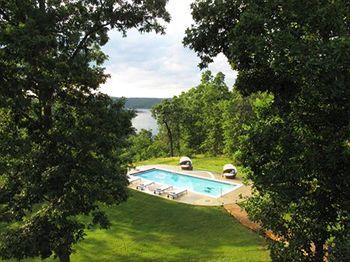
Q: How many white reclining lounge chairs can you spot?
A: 4